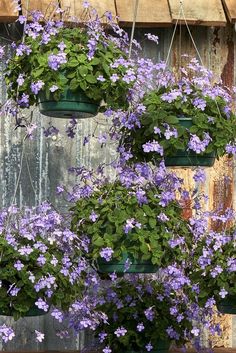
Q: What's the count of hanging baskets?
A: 6